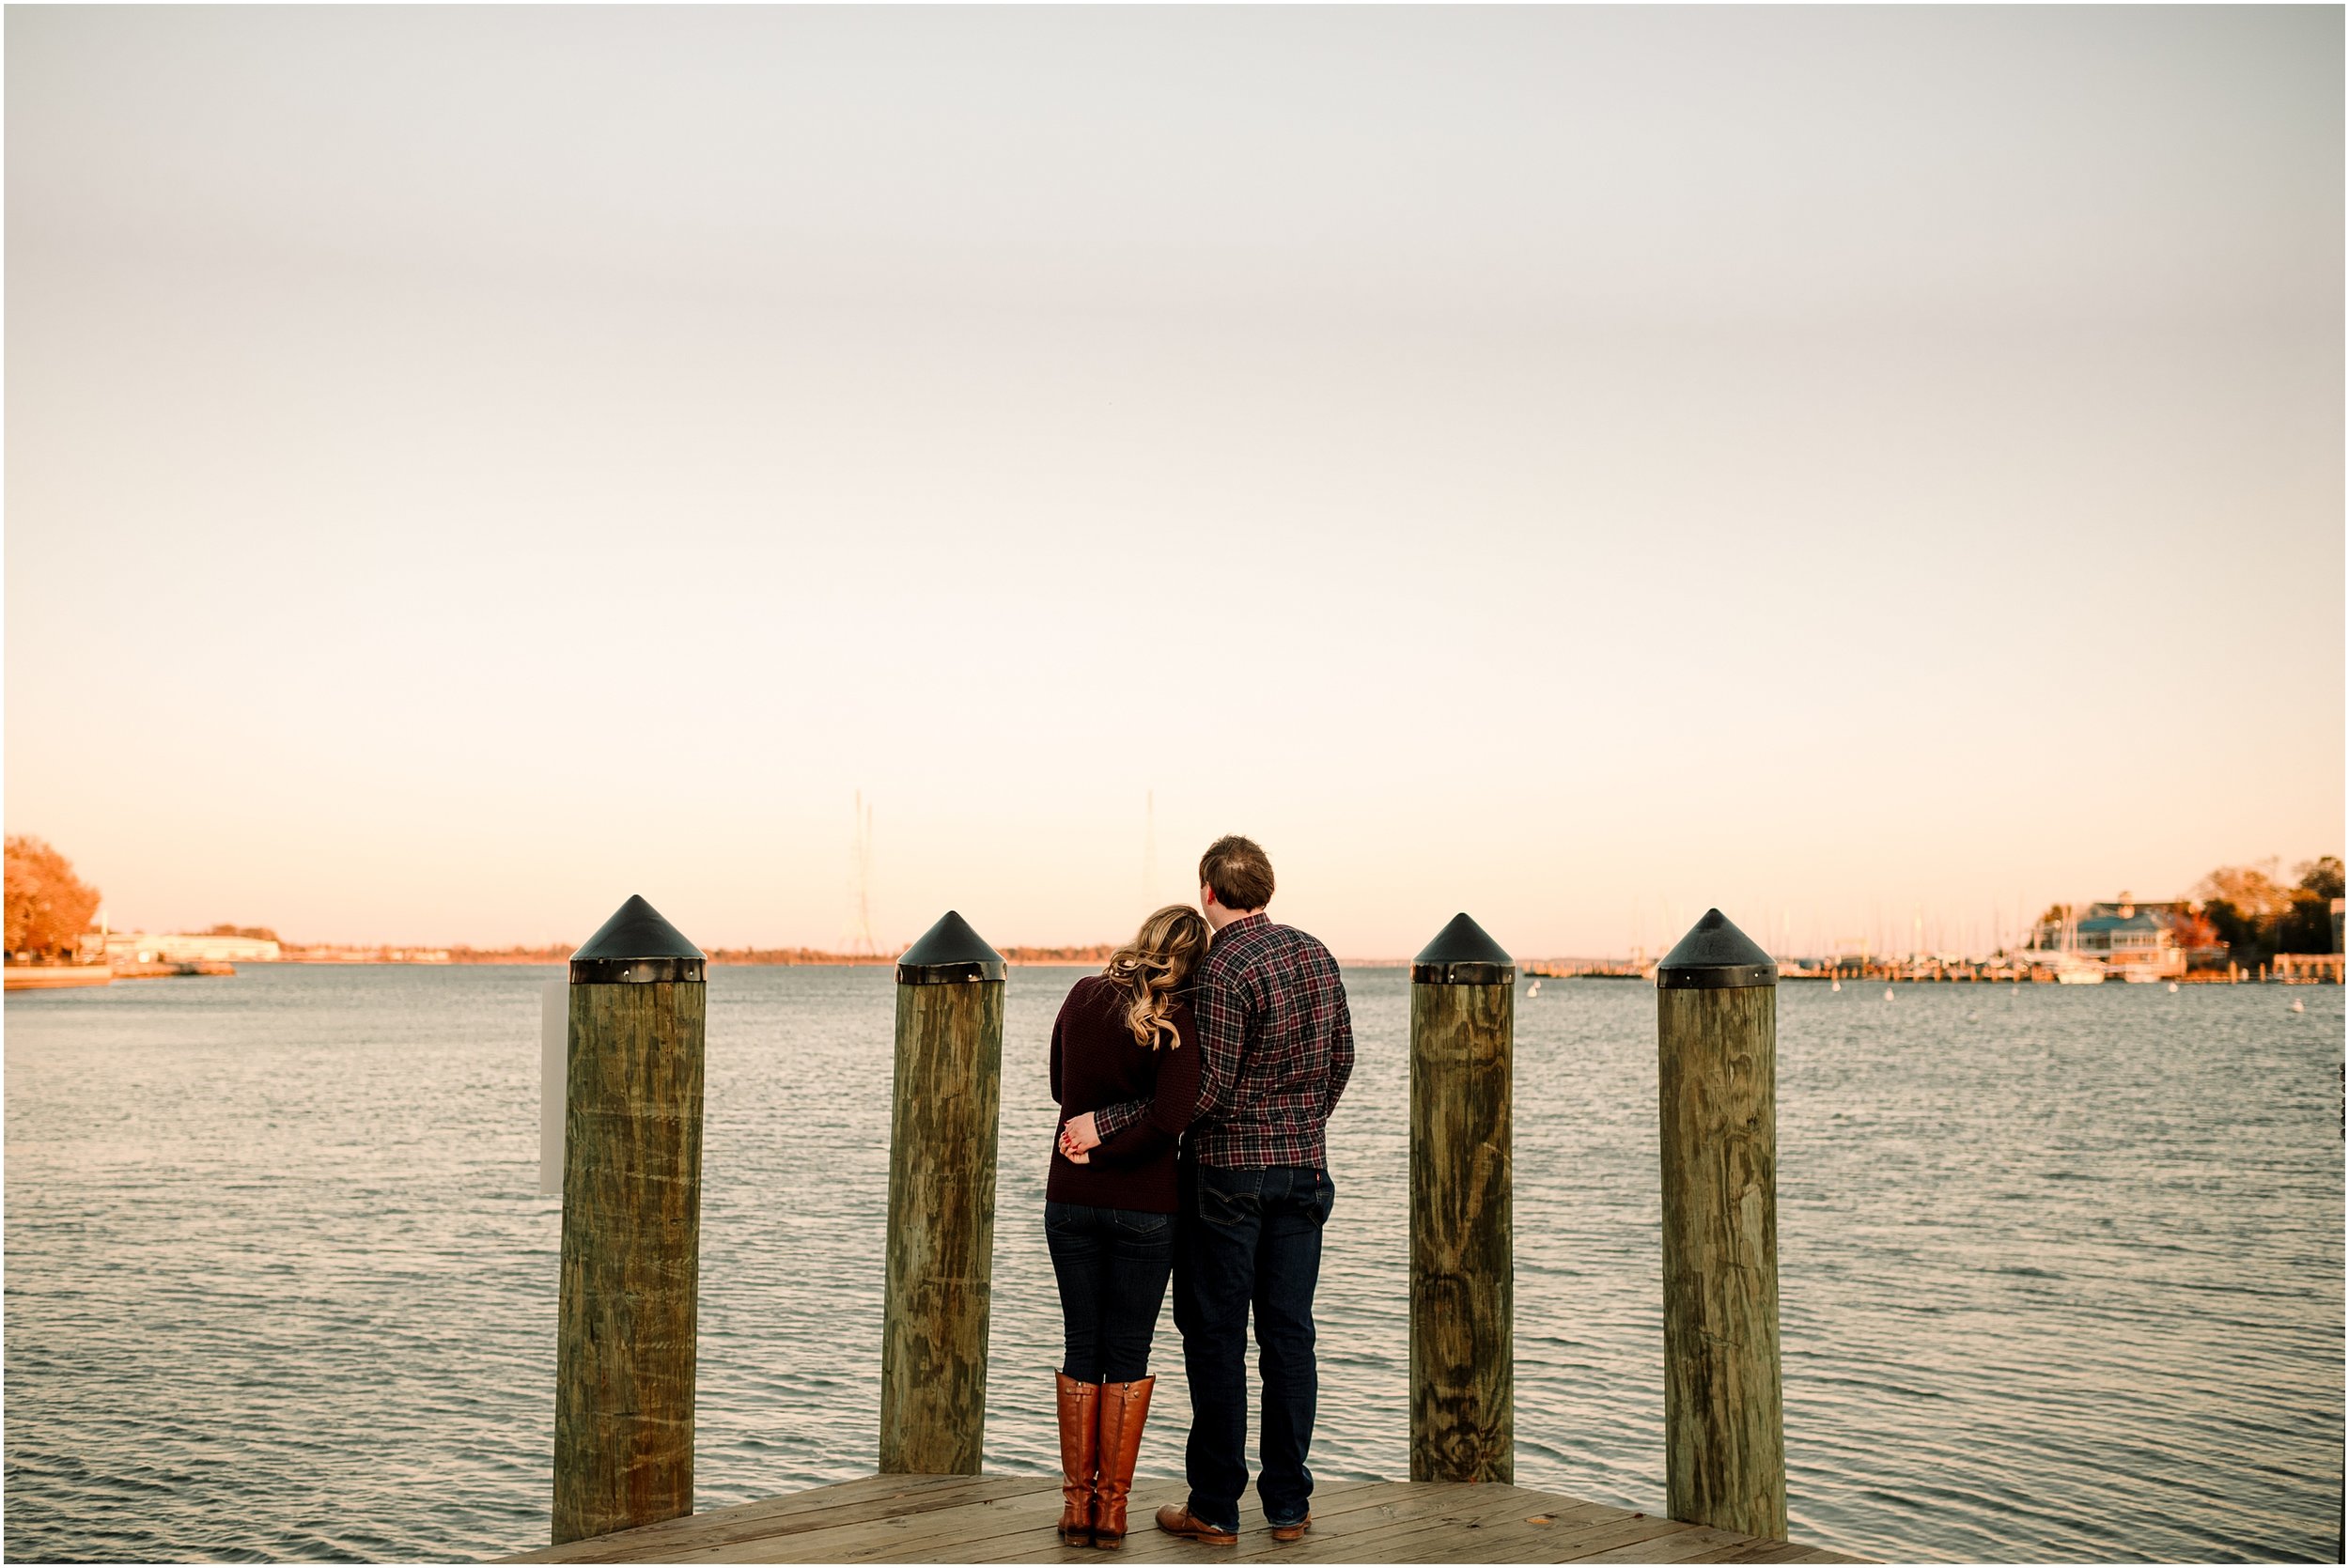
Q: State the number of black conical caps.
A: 4